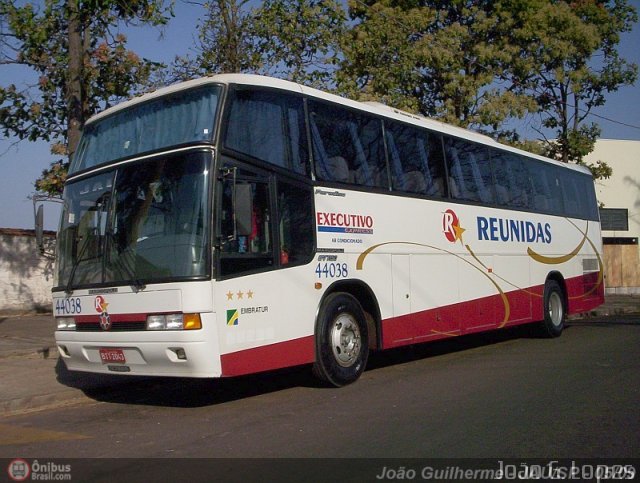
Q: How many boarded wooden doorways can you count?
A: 1